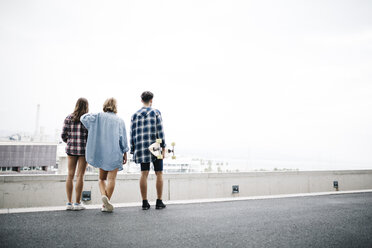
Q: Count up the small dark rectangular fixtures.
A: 3